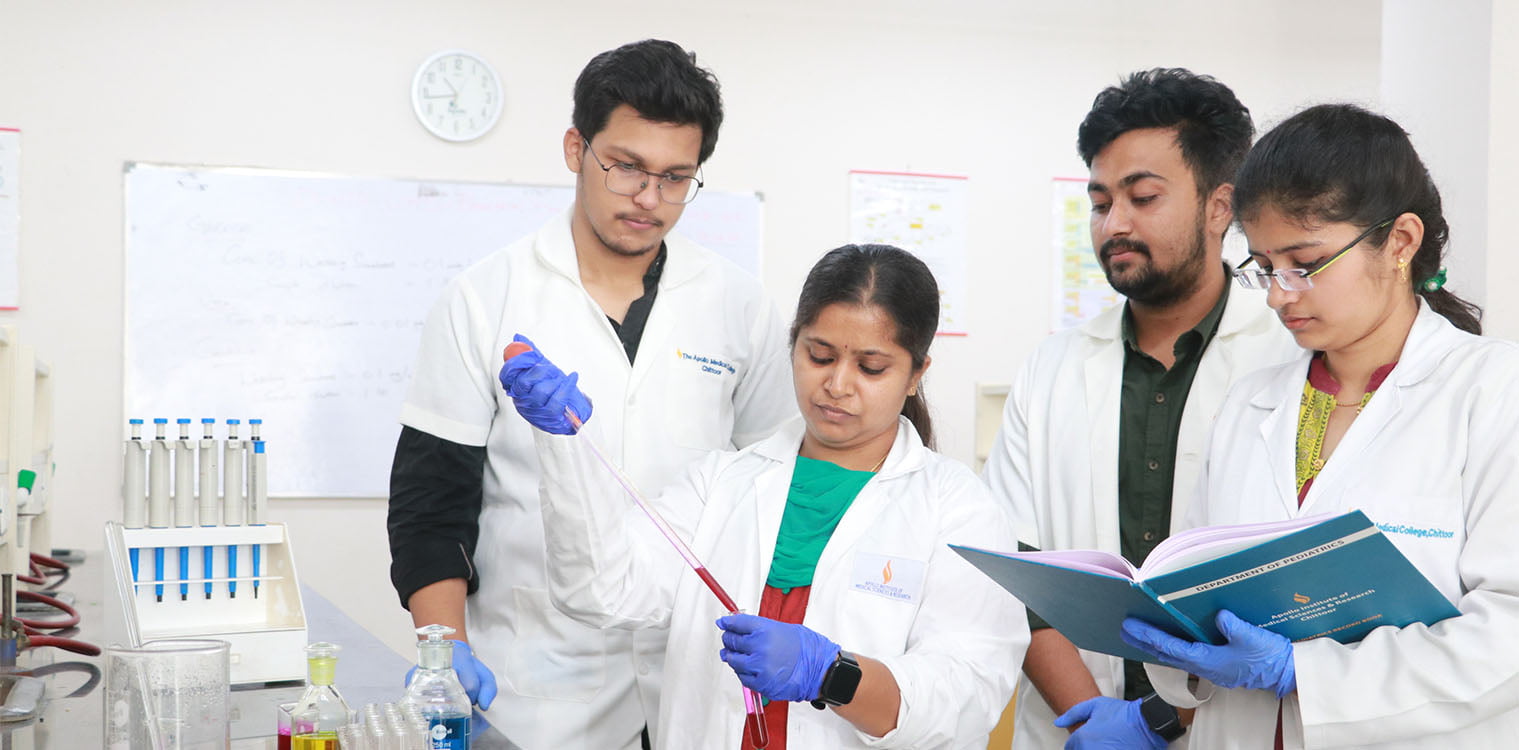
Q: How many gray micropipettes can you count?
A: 6